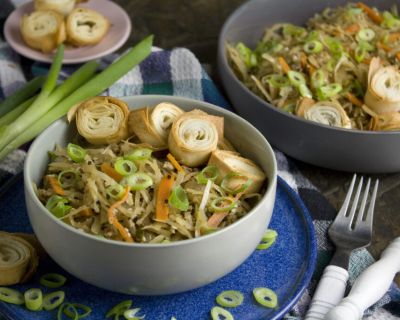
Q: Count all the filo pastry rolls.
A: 11